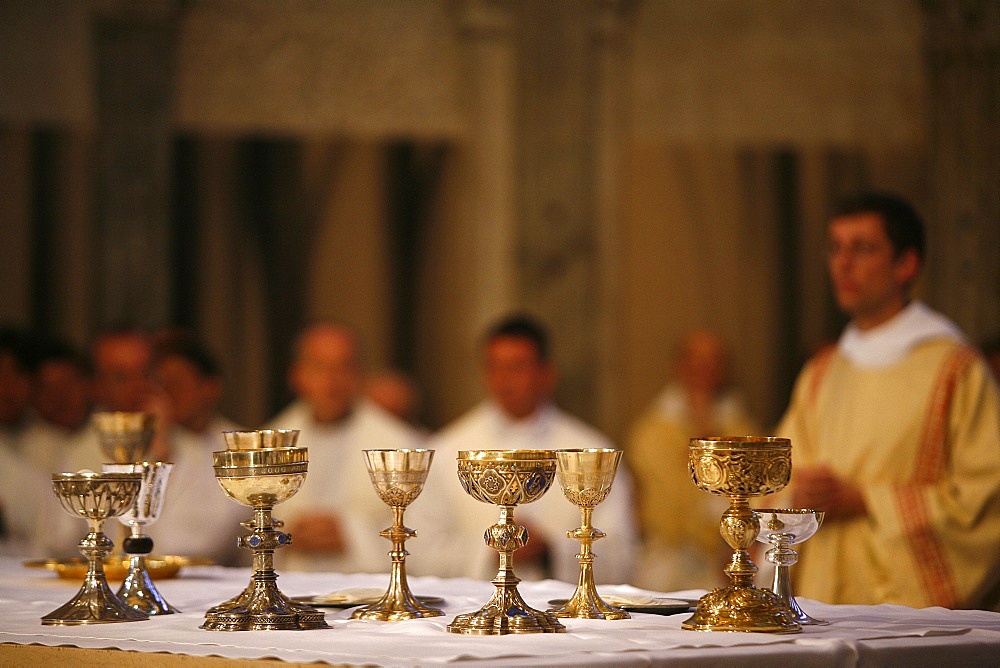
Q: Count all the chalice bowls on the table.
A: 10